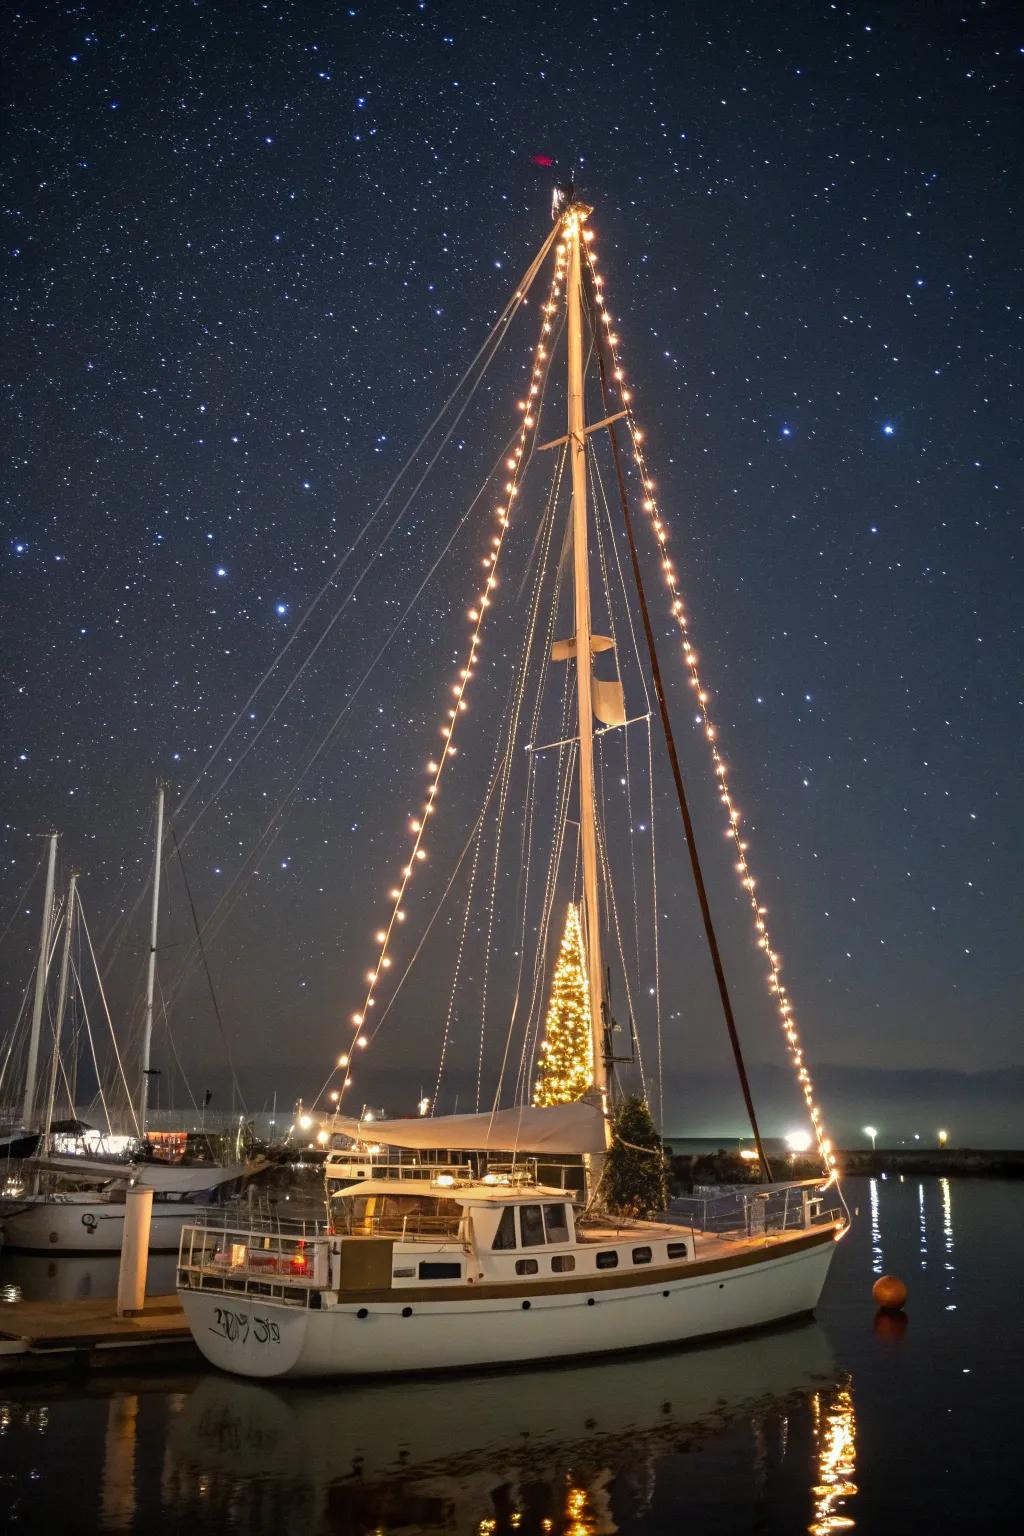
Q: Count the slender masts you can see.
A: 4